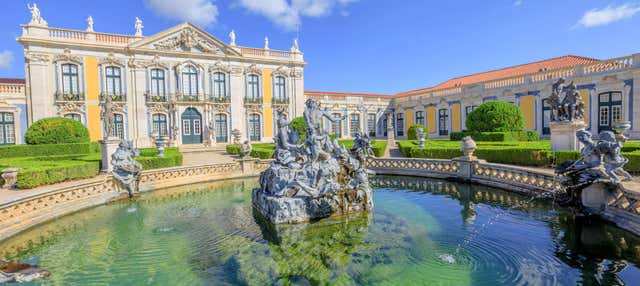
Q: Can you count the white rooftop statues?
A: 6